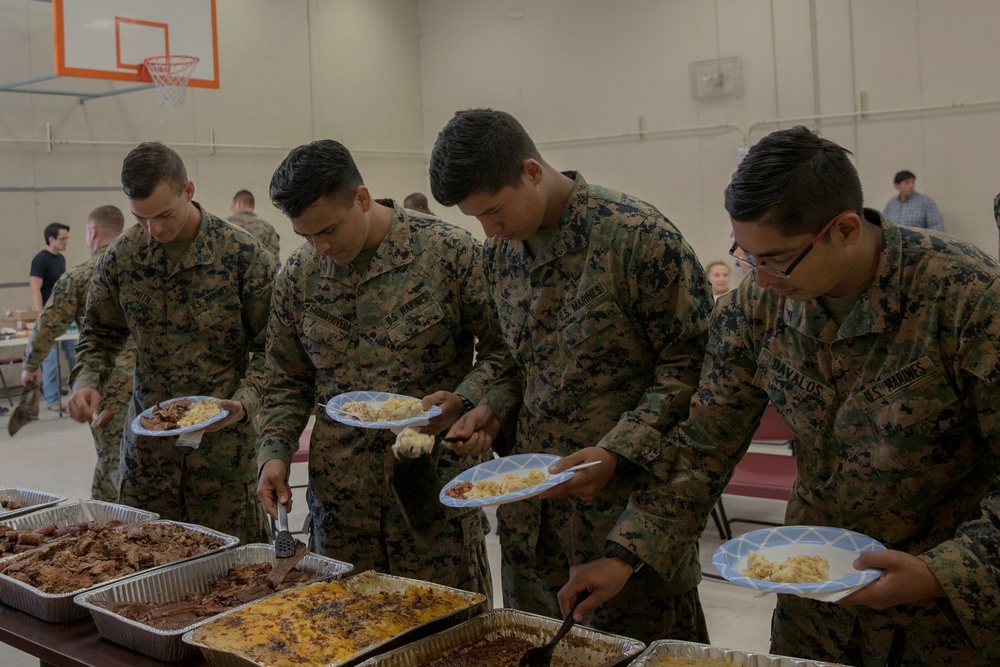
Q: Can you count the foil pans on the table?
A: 7